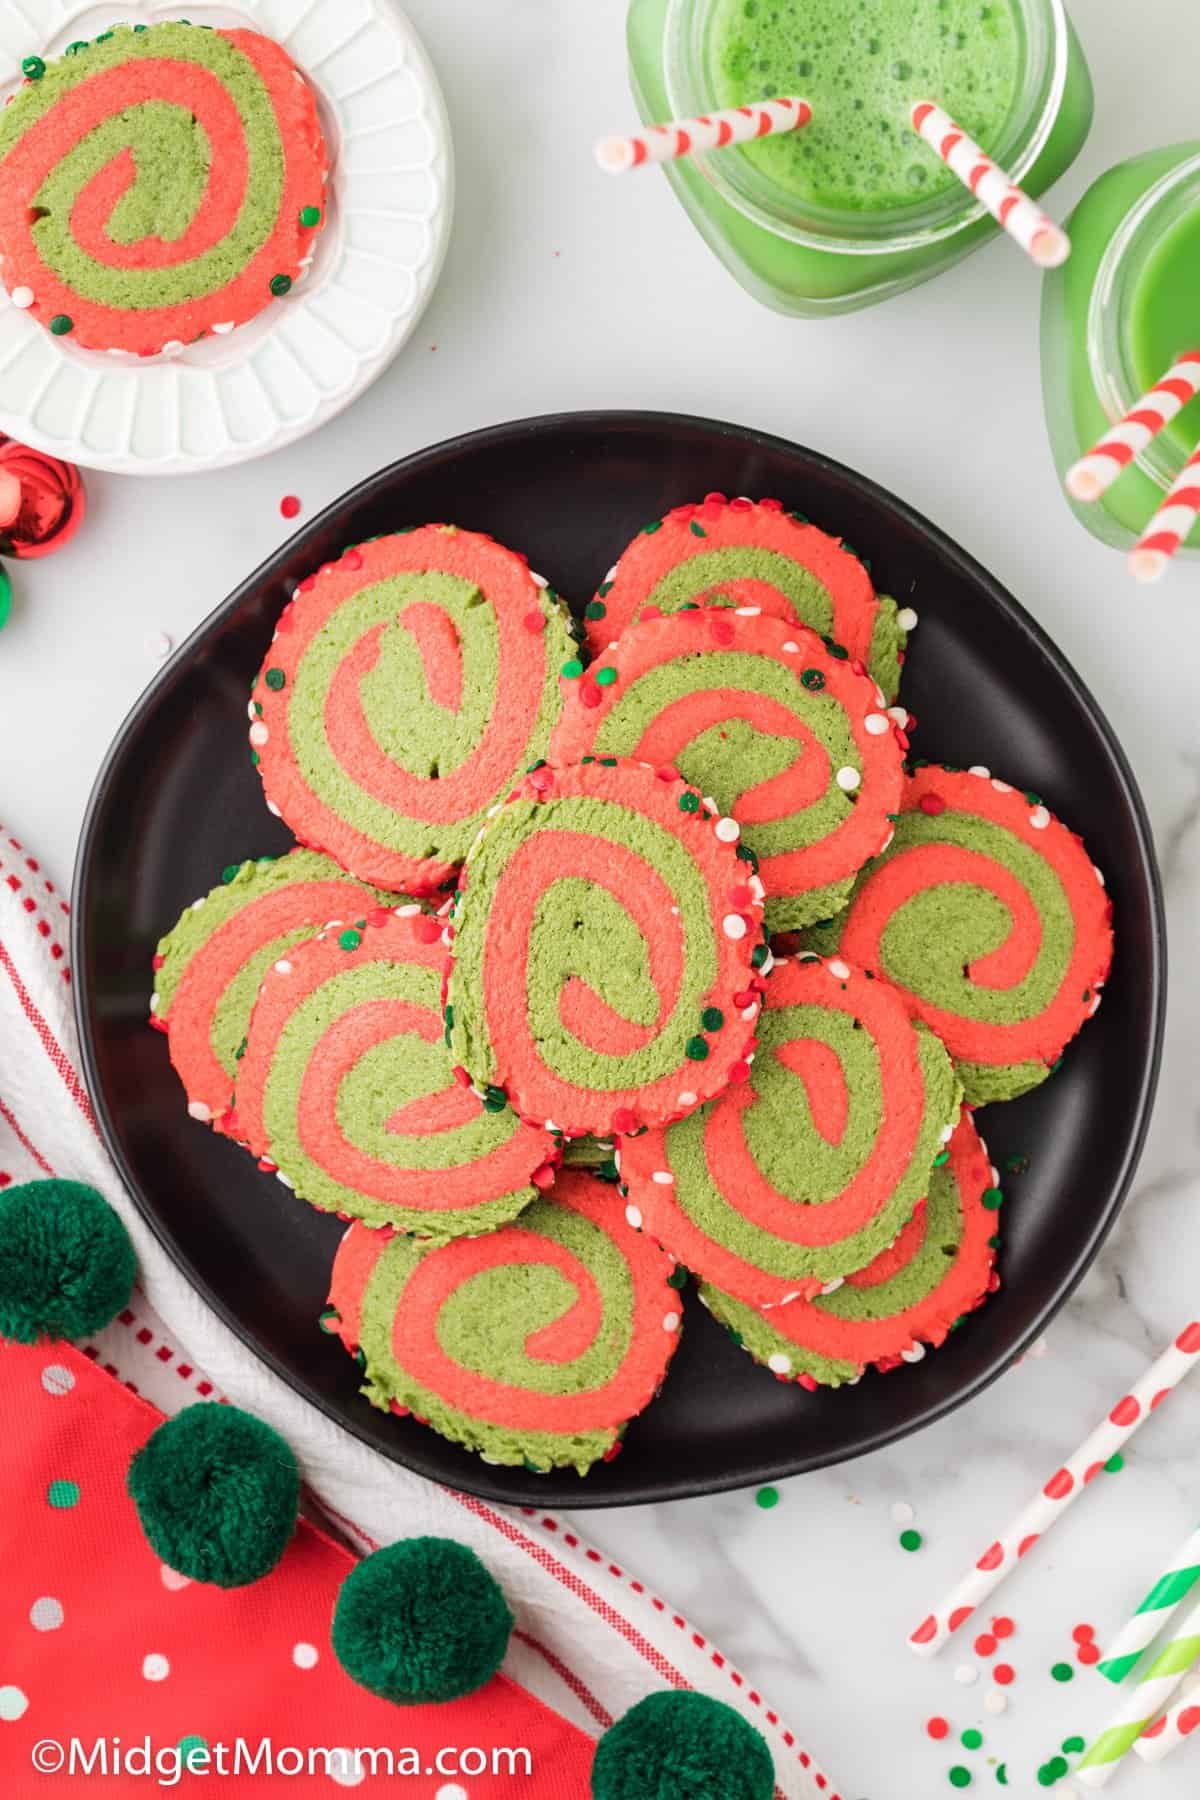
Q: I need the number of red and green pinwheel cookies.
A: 11